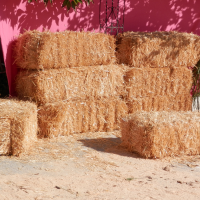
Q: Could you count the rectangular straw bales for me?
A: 8